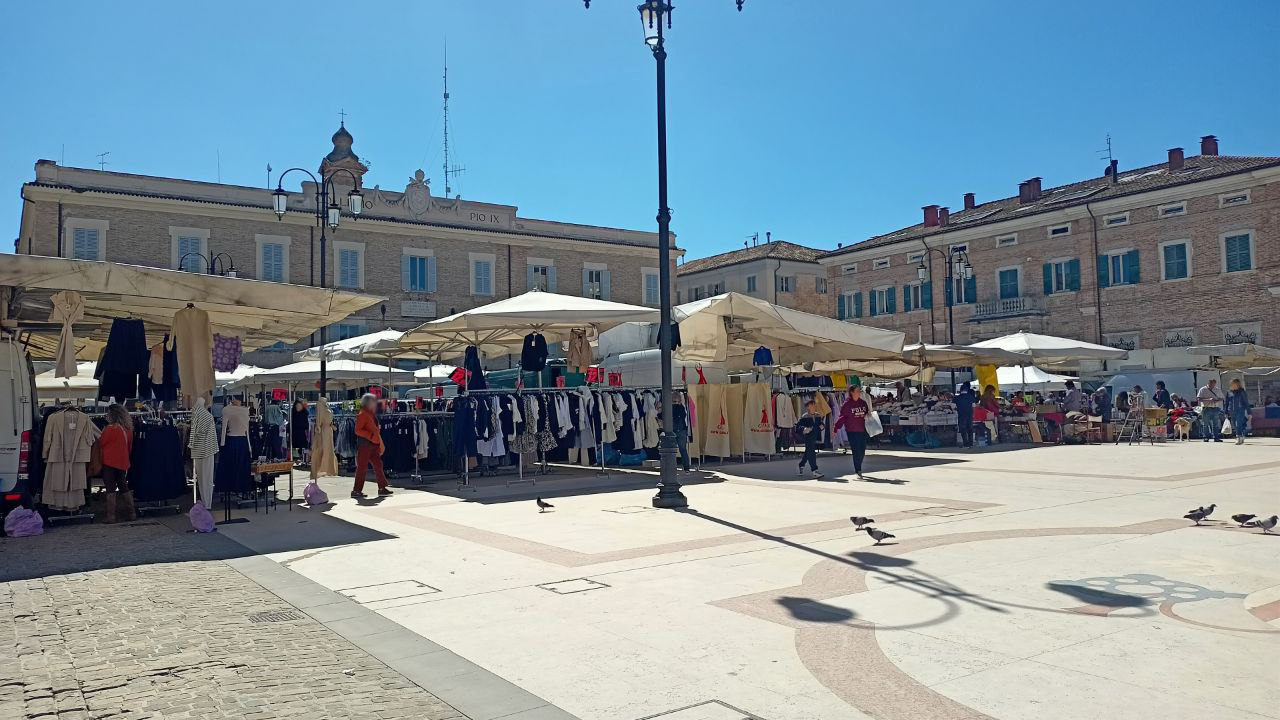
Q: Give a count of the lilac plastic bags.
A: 3